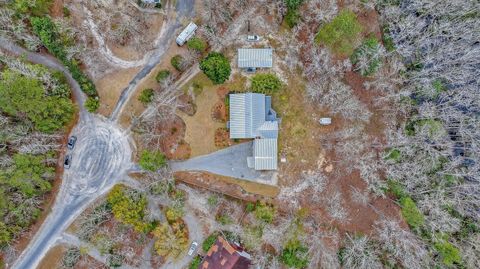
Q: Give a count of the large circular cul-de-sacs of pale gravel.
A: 1